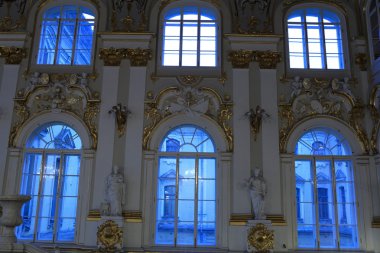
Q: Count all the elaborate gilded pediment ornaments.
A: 3